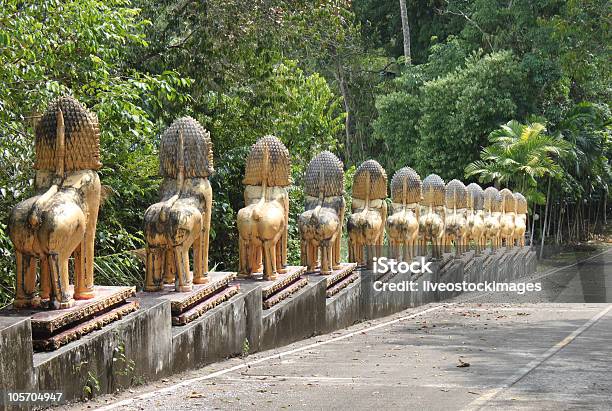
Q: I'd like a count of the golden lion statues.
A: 12